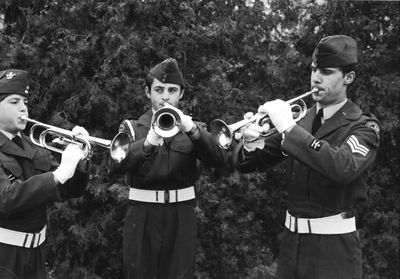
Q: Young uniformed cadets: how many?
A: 3